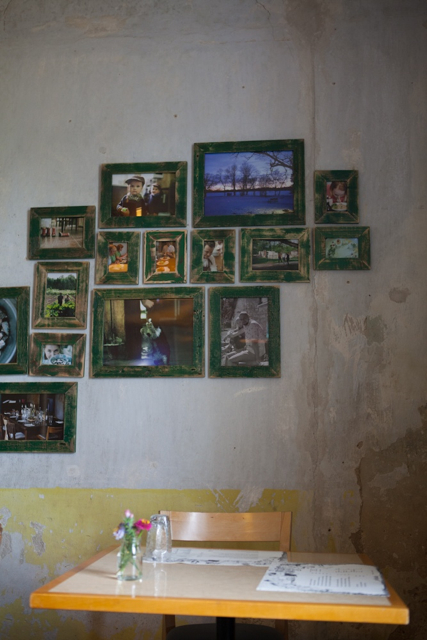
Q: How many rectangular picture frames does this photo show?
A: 15